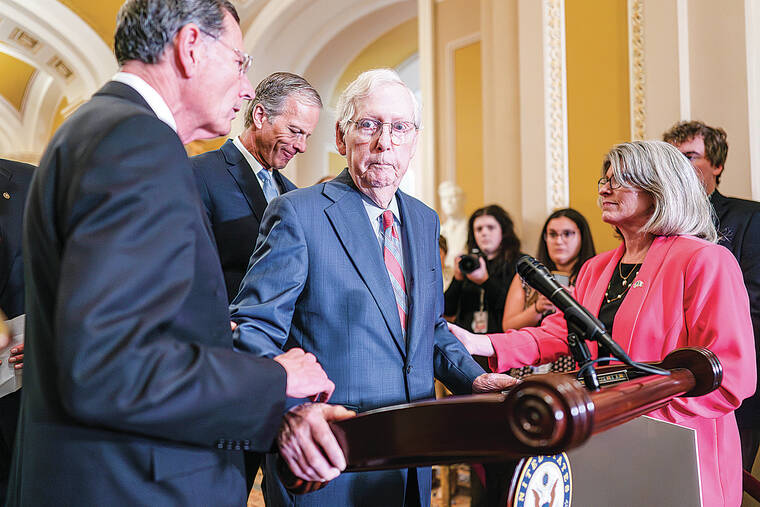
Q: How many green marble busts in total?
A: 0